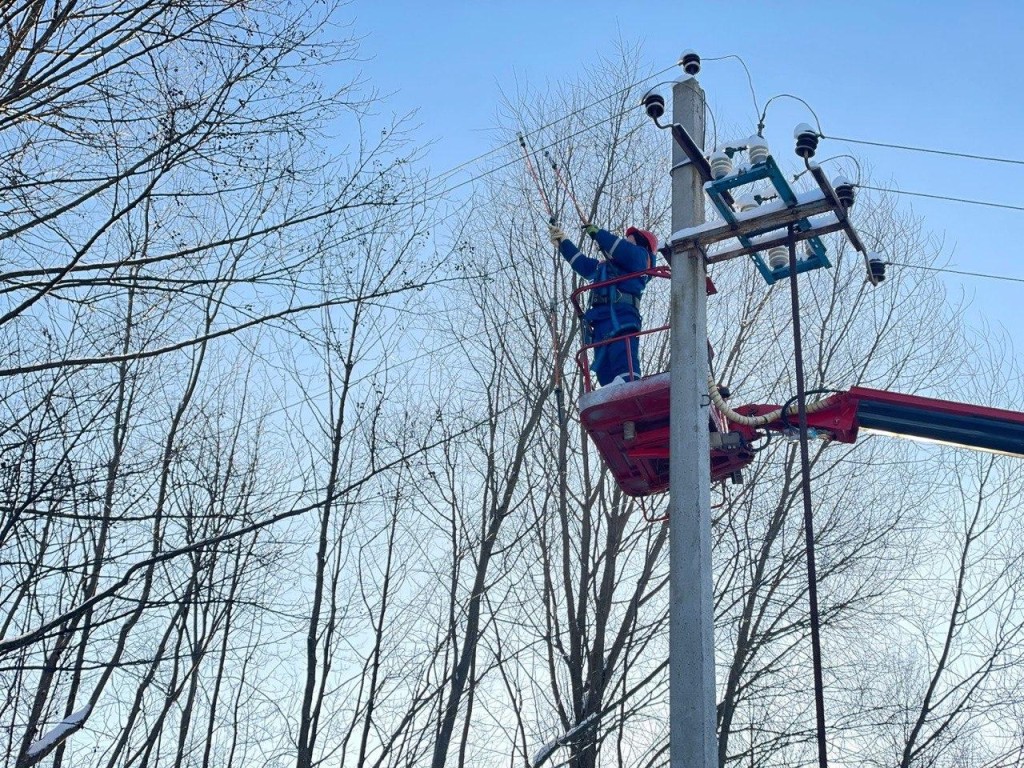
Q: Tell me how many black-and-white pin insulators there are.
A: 5